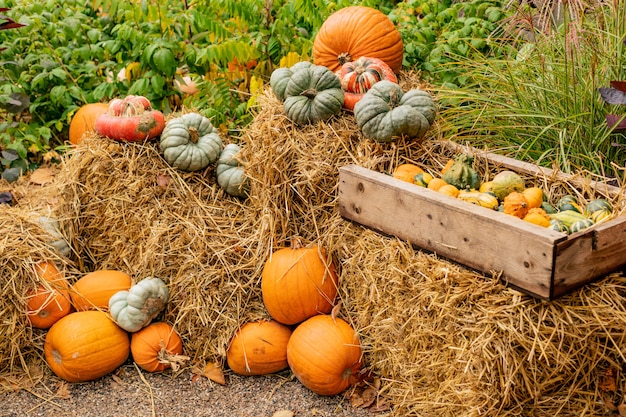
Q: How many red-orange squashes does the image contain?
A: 2